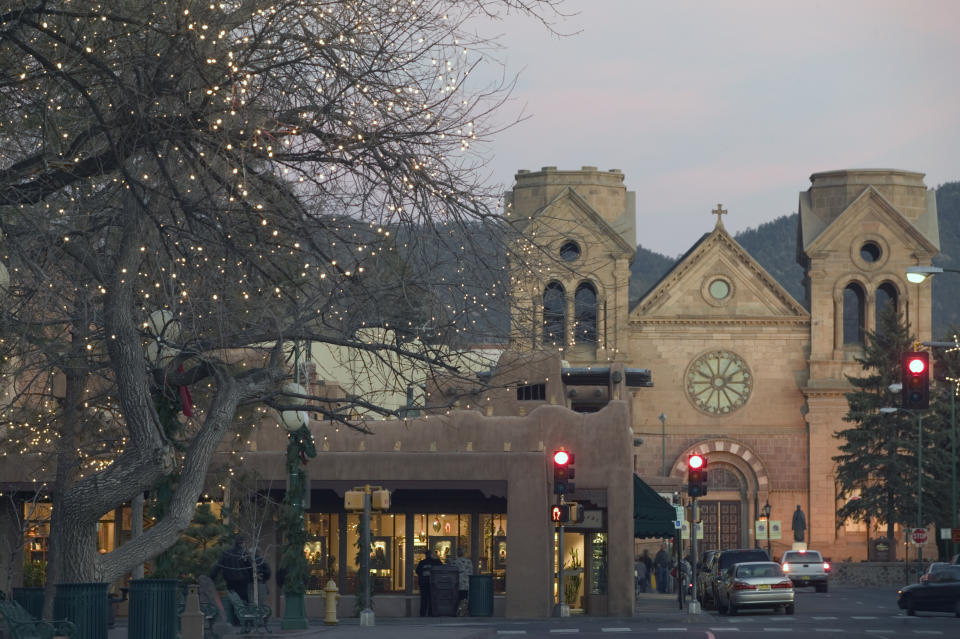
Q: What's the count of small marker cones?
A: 0